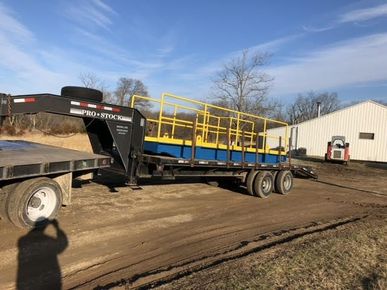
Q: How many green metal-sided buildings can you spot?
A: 0